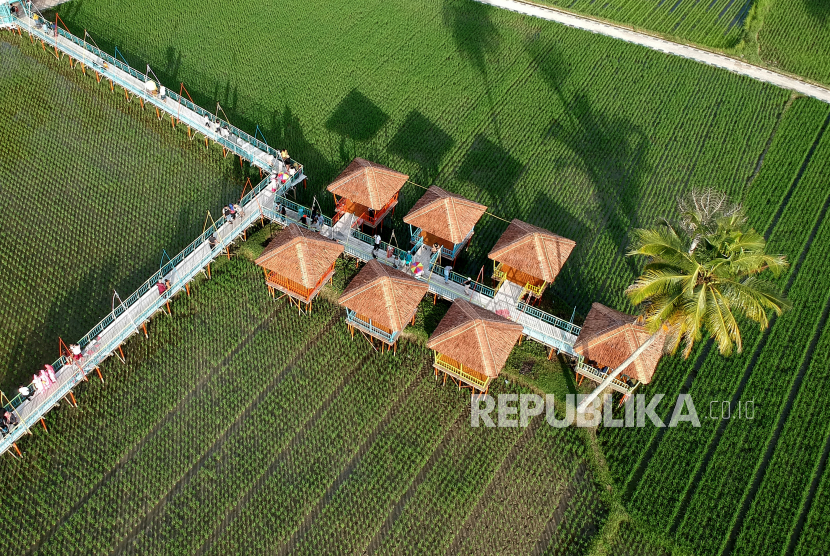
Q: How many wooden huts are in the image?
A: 7